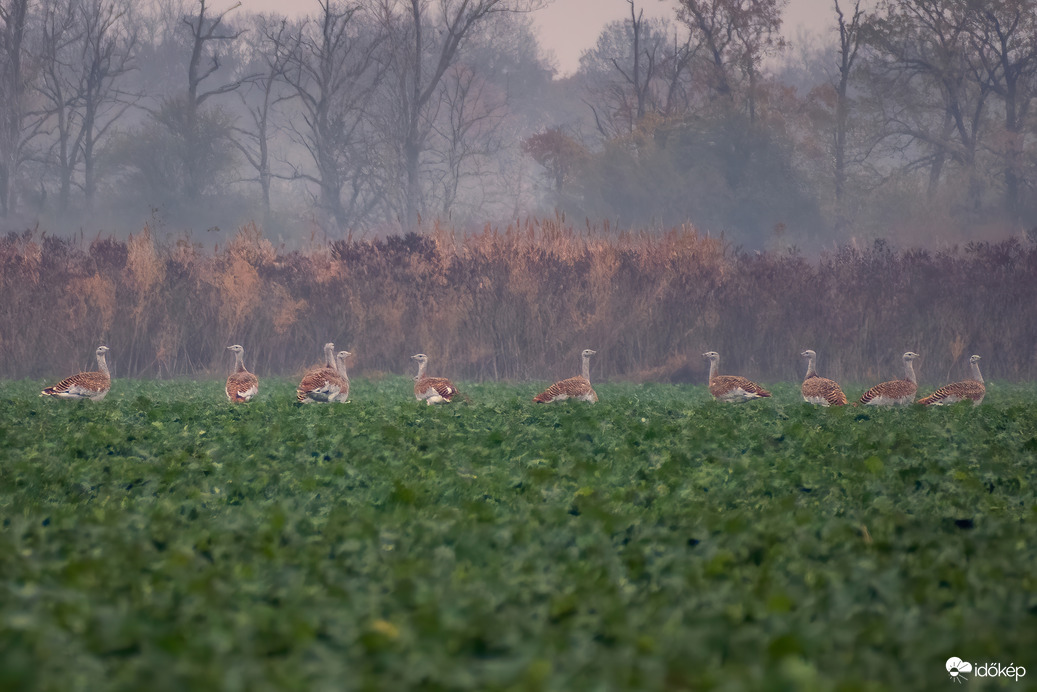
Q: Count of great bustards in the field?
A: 10